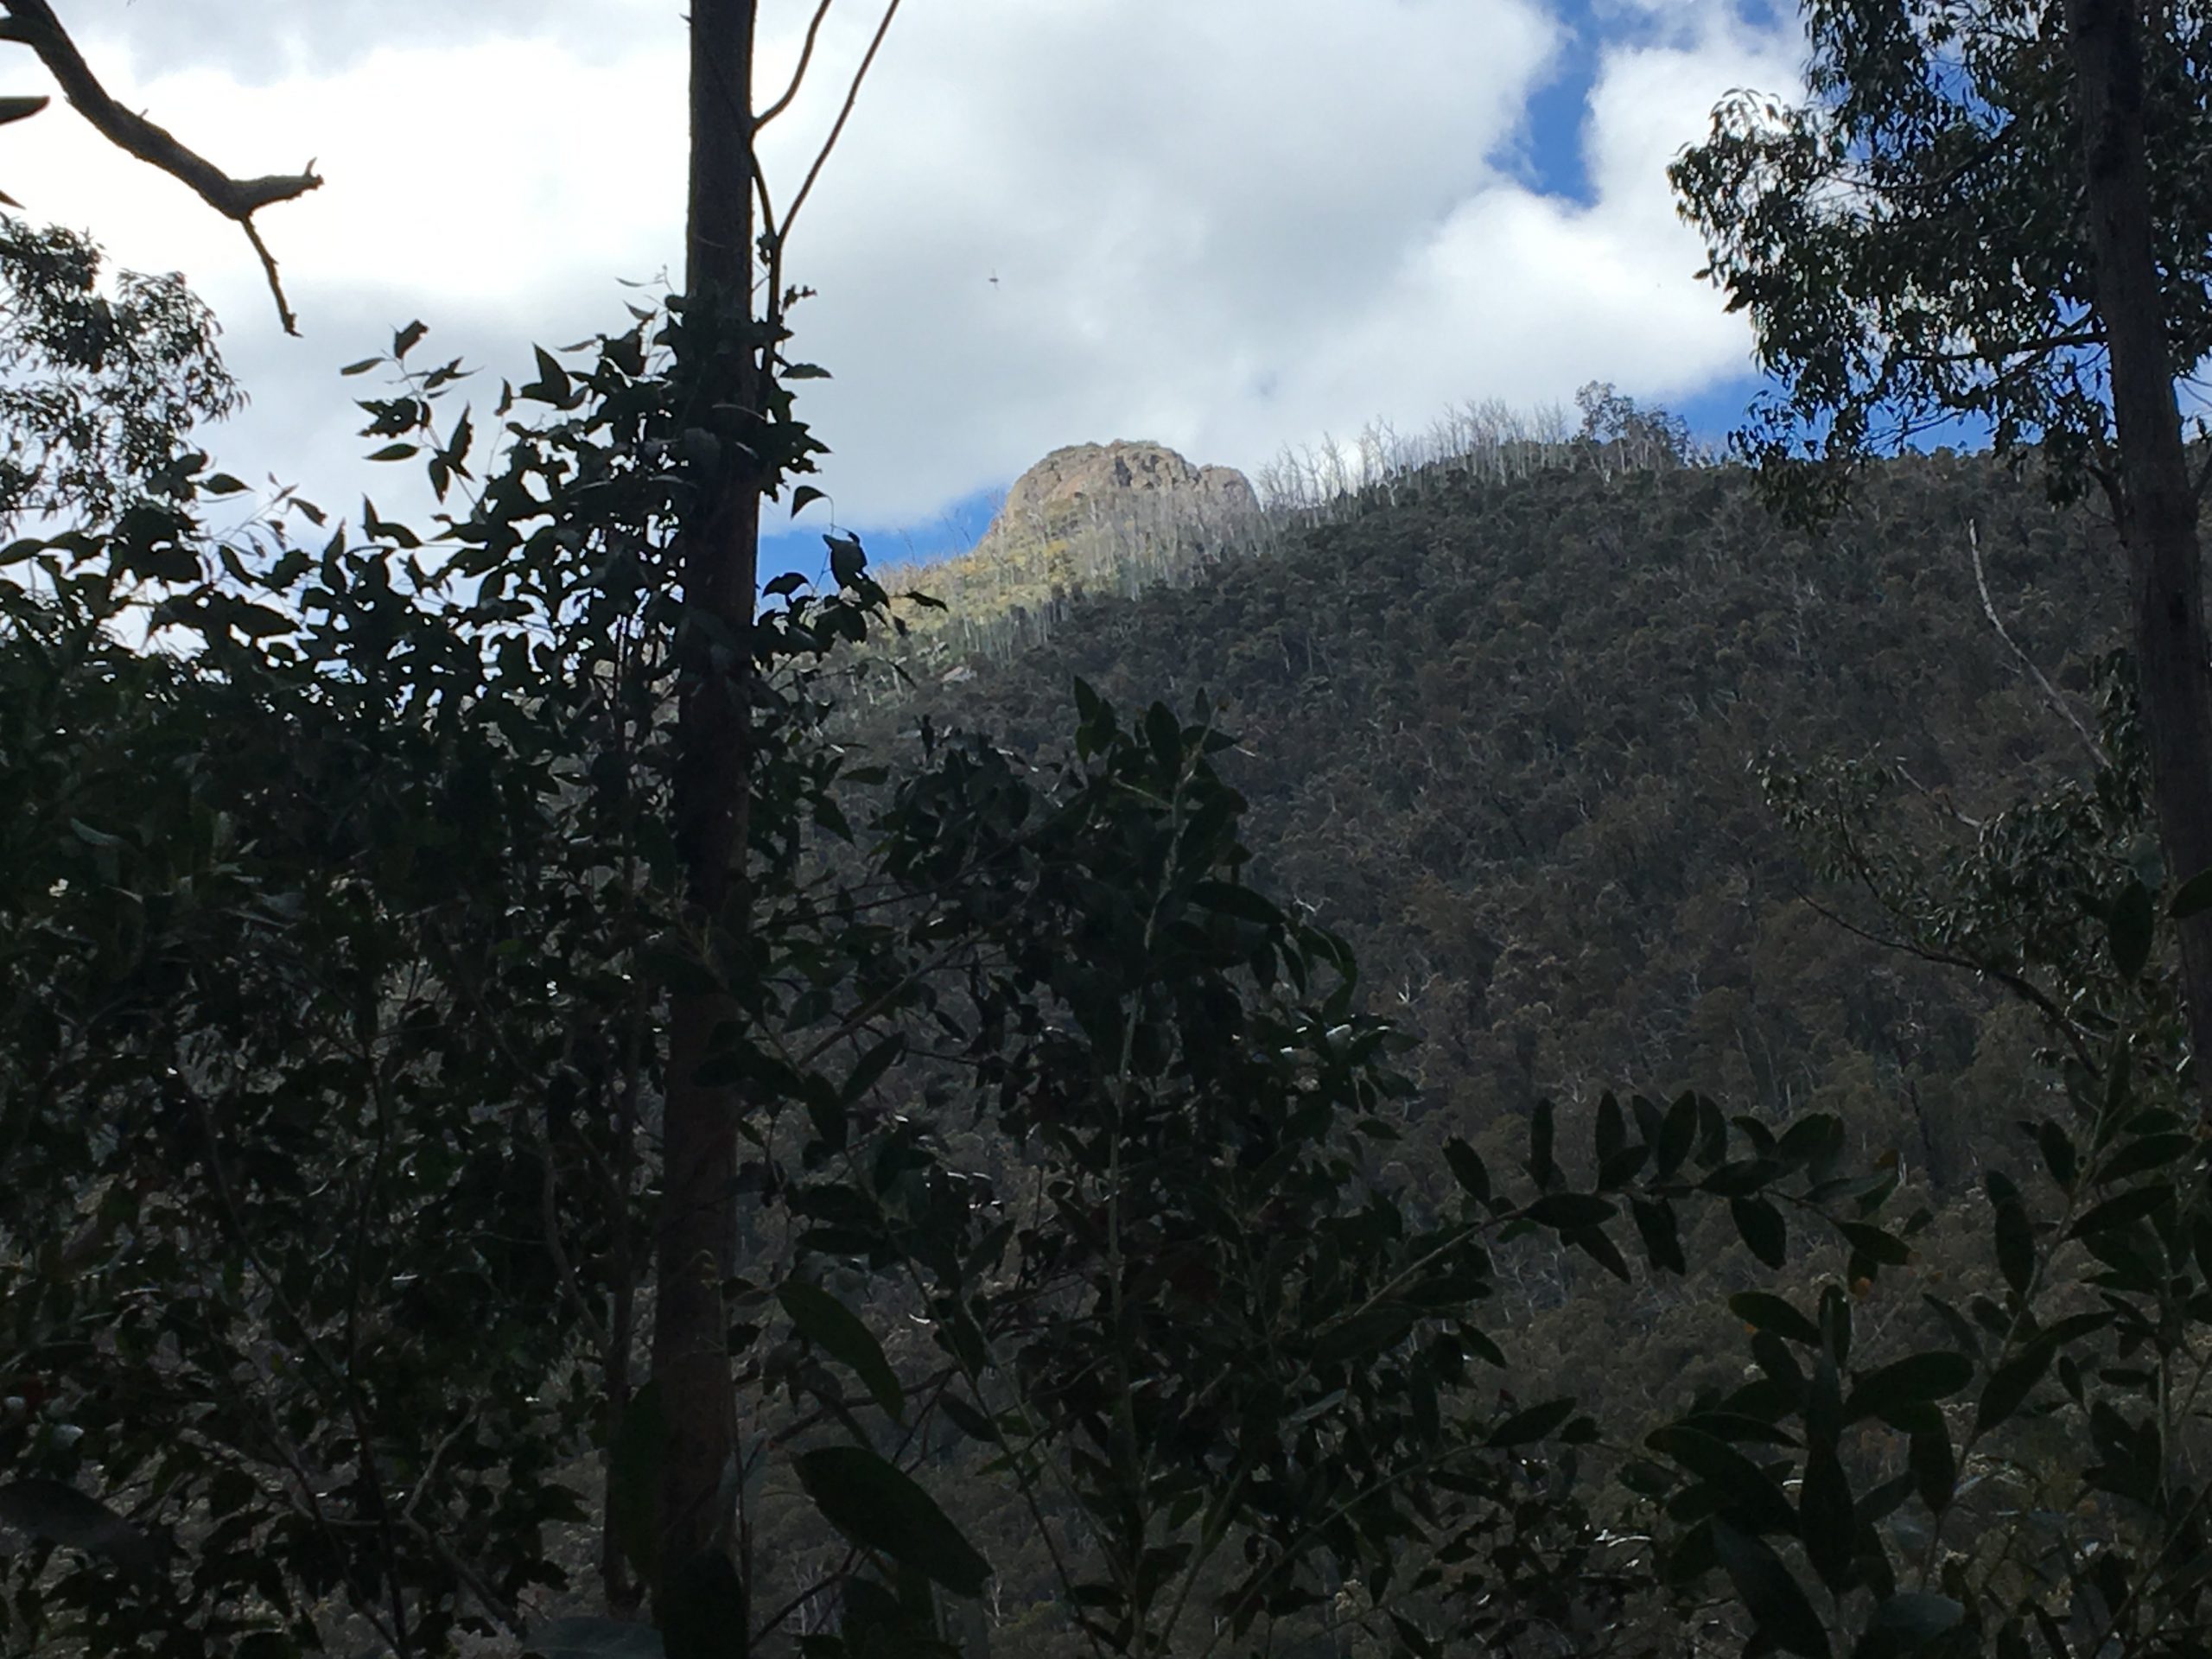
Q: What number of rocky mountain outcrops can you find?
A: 1